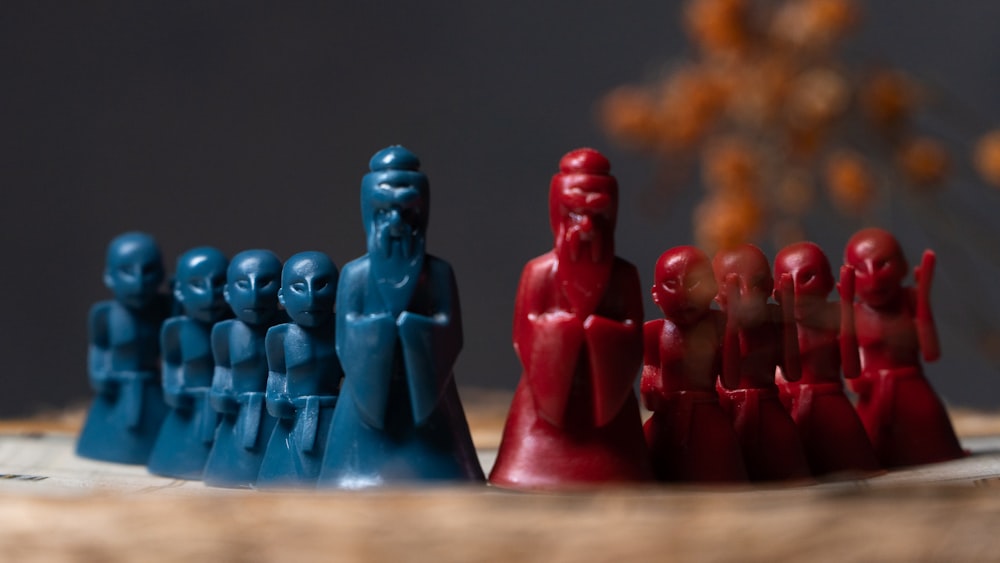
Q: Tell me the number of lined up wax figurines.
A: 10